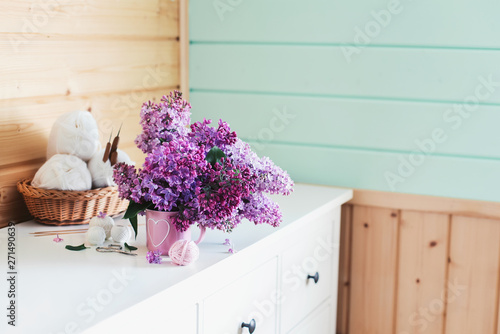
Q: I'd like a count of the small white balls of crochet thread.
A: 3